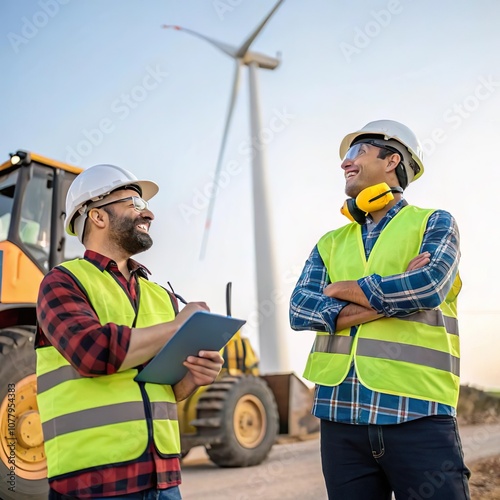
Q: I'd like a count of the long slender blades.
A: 3